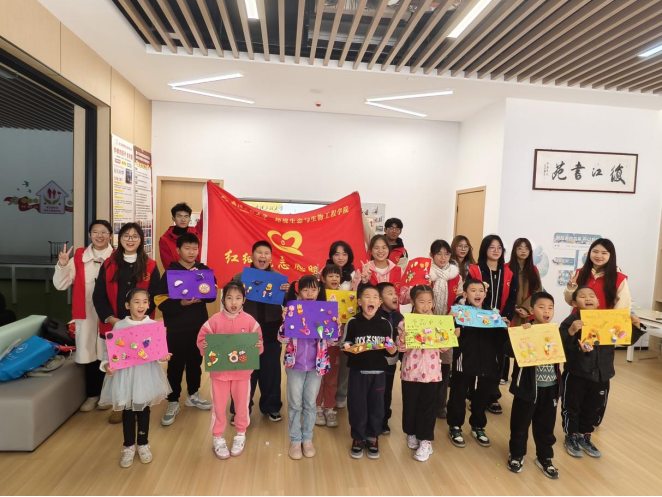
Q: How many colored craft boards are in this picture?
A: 12